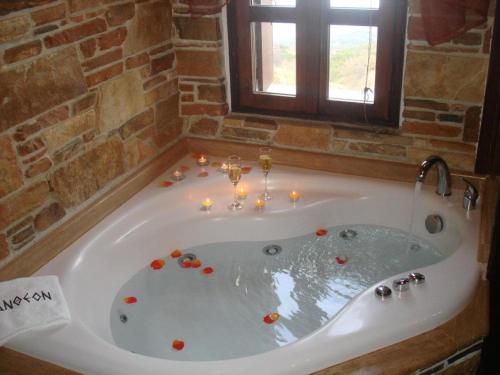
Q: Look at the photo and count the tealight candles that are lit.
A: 7